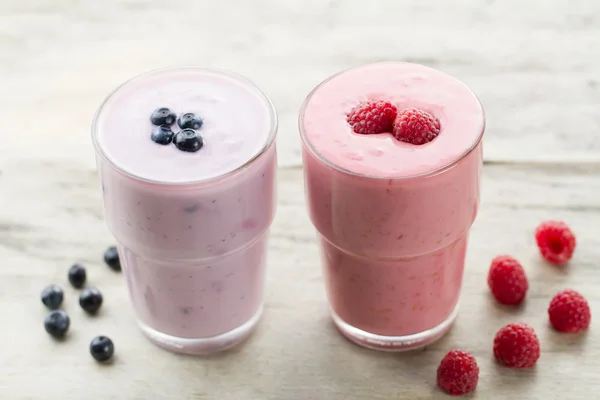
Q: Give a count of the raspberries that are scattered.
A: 5